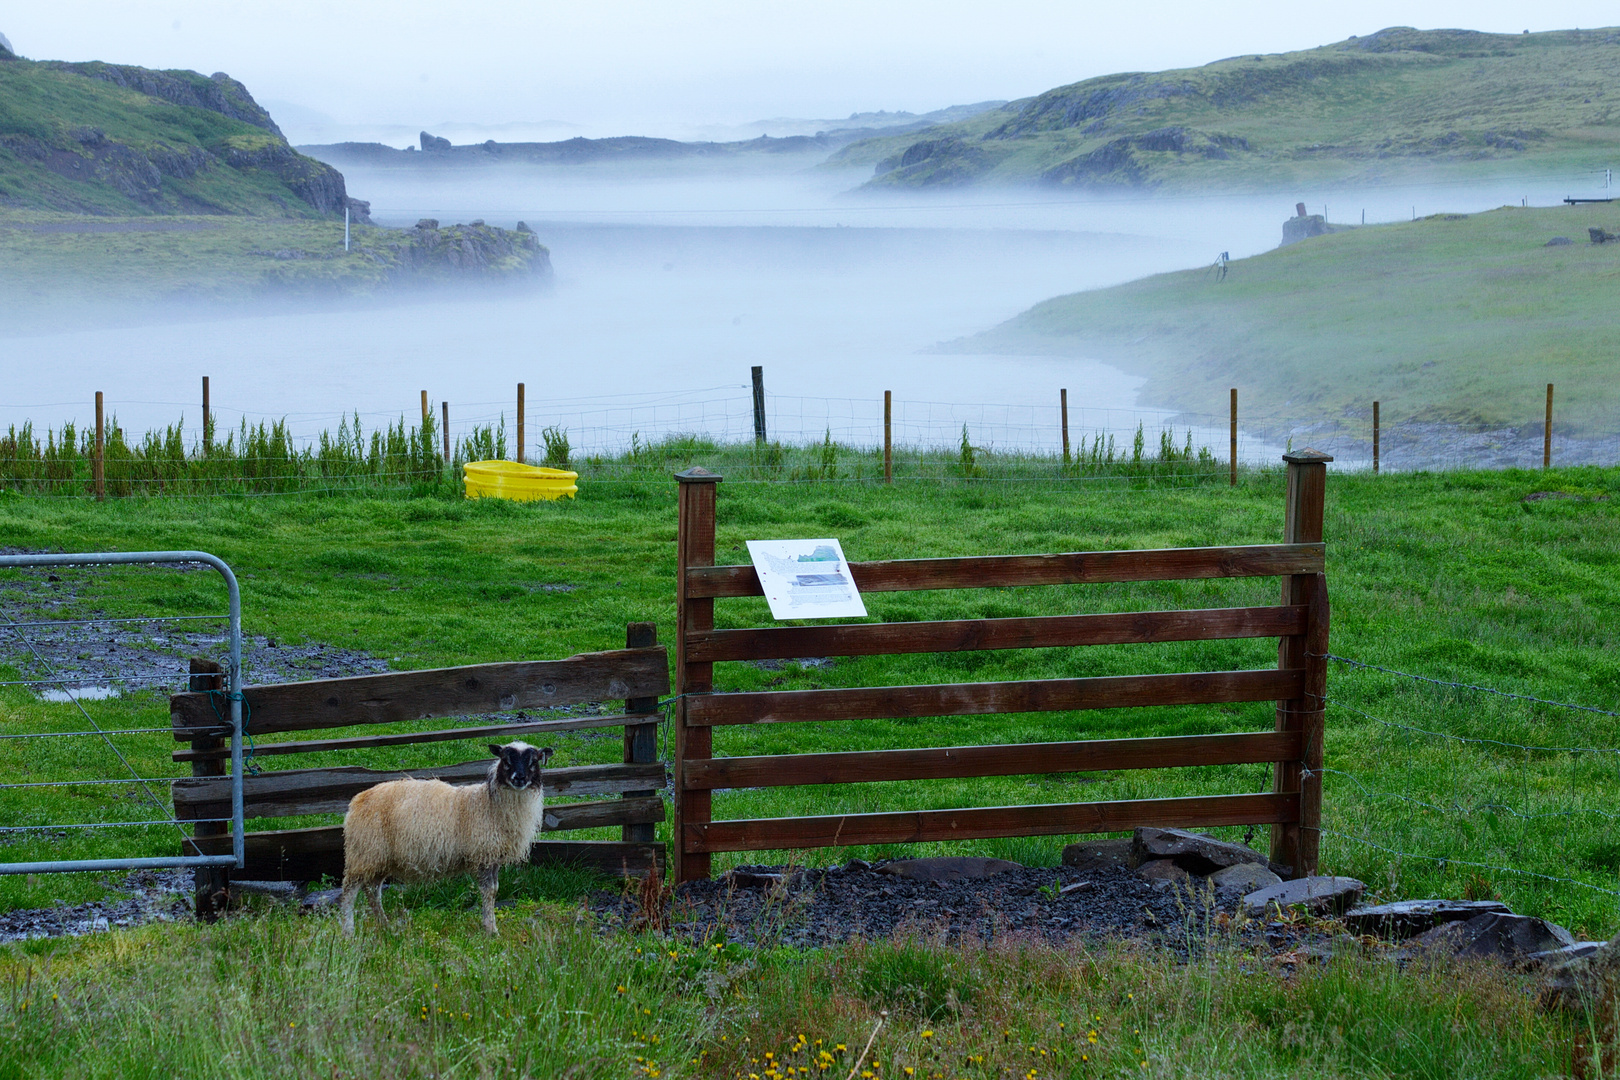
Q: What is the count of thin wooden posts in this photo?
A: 11